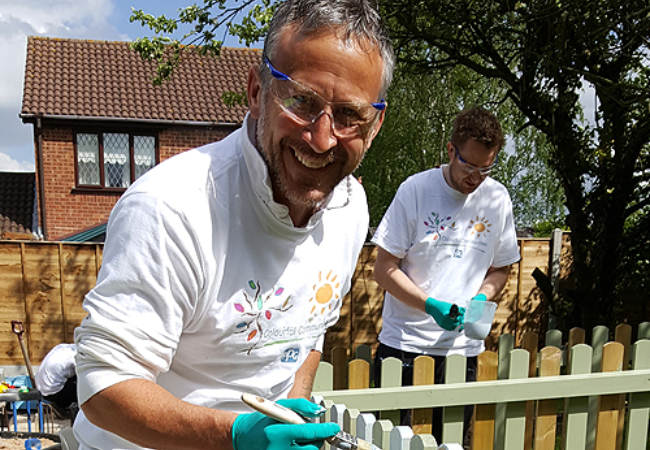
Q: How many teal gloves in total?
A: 4